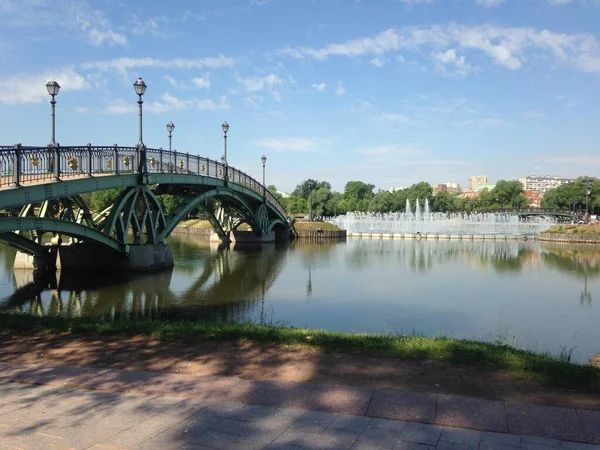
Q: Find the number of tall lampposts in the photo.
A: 5